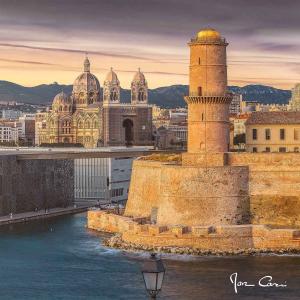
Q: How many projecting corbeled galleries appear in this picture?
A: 1